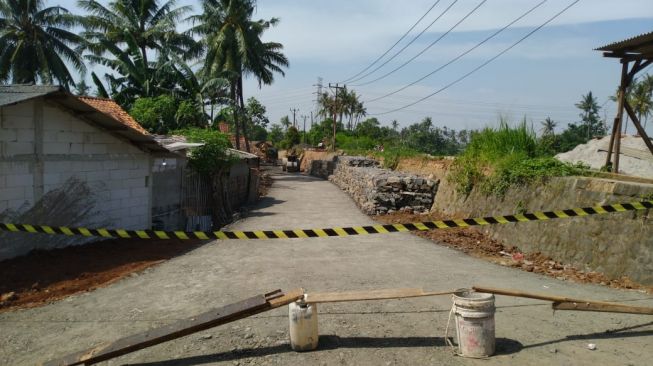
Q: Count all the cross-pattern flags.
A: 0